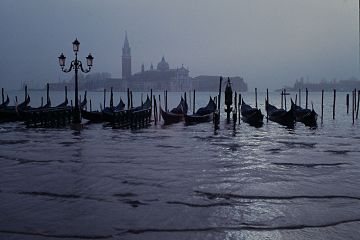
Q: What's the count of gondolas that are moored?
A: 12